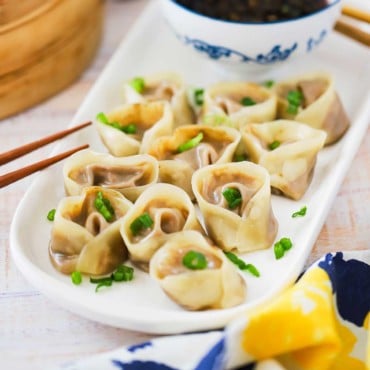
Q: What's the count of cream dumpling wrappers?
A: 11